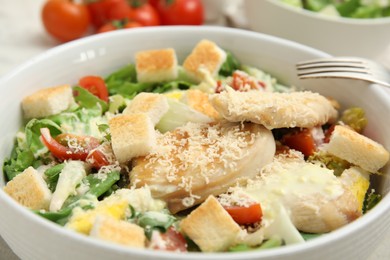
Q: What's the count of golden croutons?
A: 10